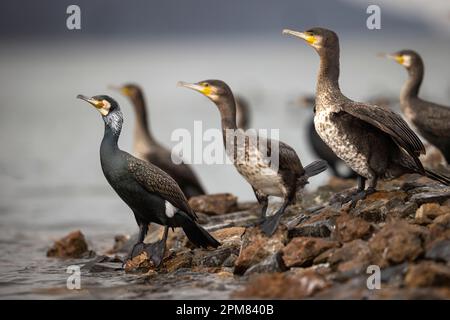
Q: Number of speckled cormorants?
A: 2